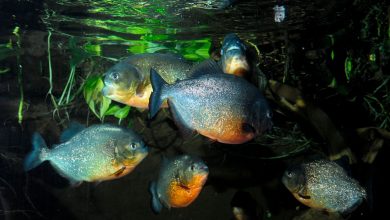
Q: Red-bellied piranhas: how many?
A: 6